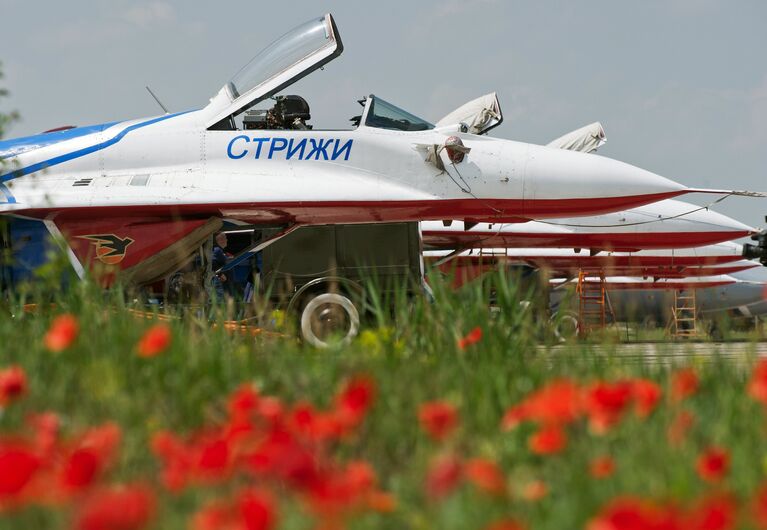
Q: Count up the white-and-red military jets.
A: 5